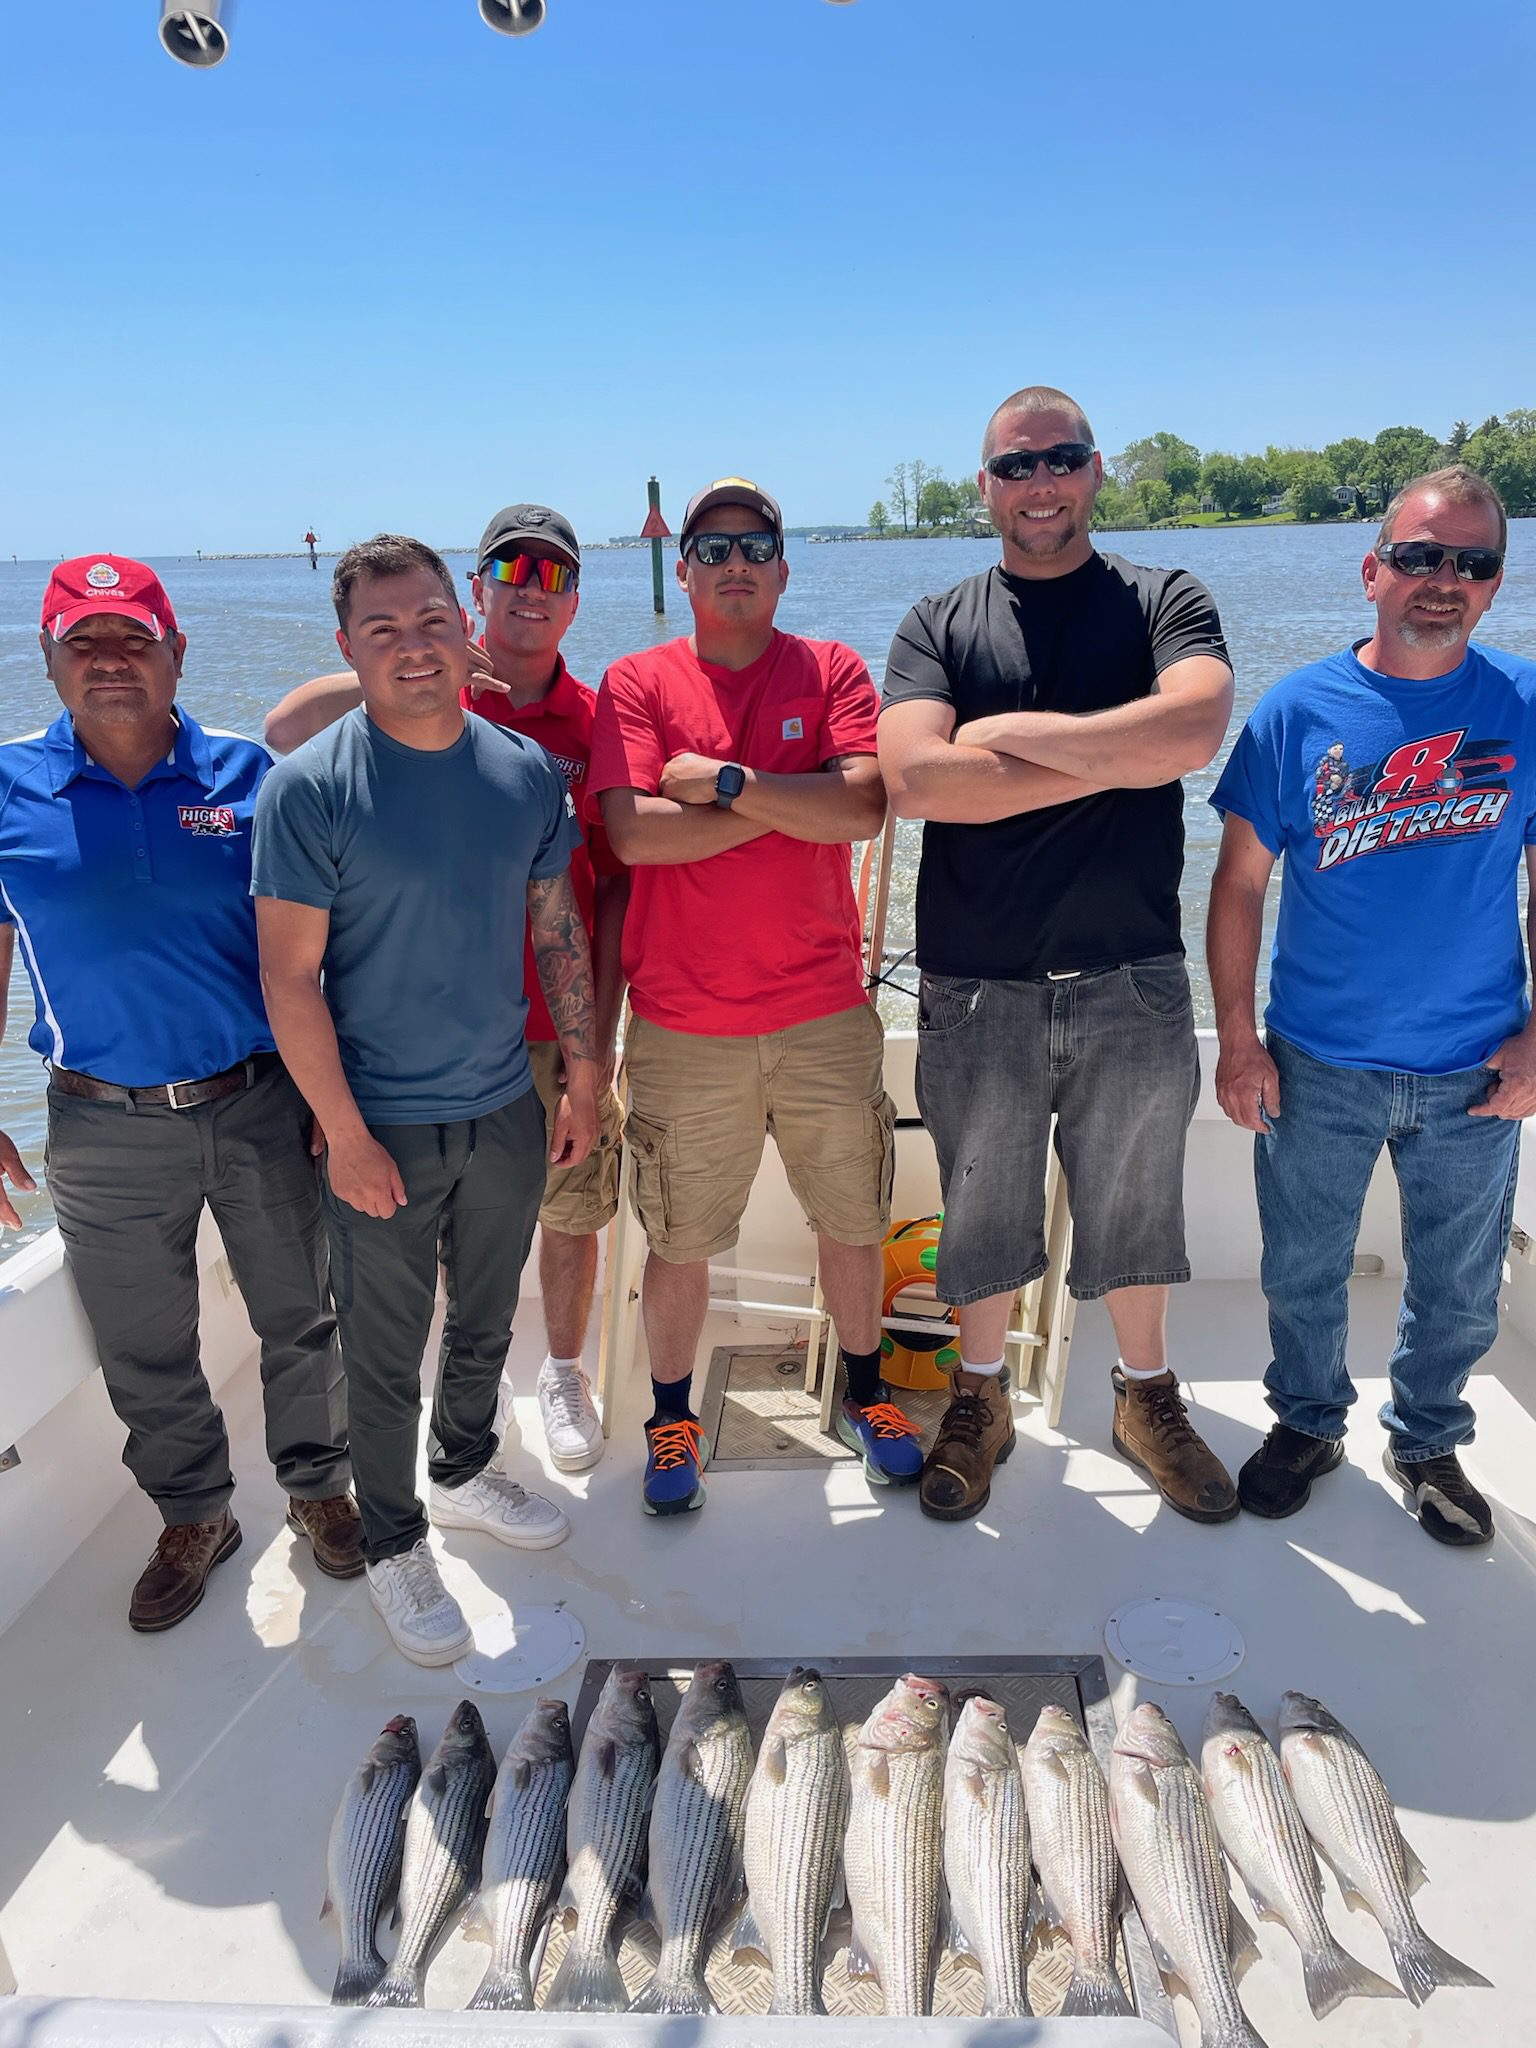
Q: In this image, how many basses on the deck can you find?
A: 12